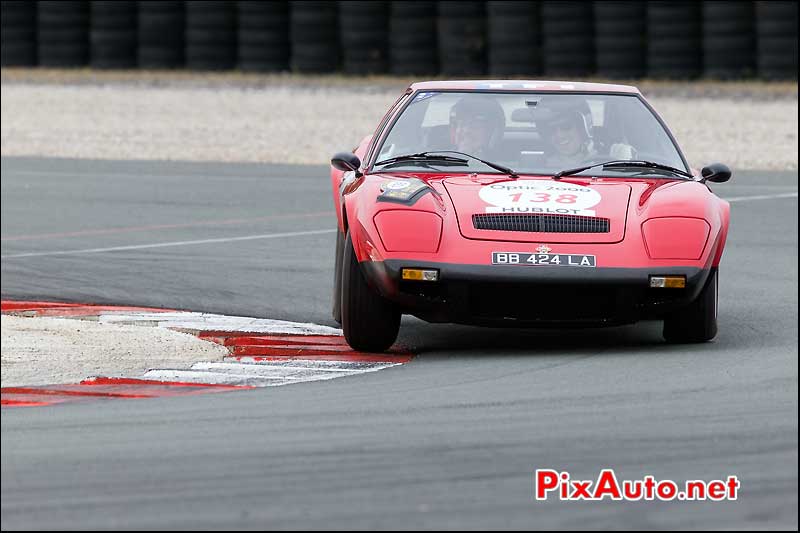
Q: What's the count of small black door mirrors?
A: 2